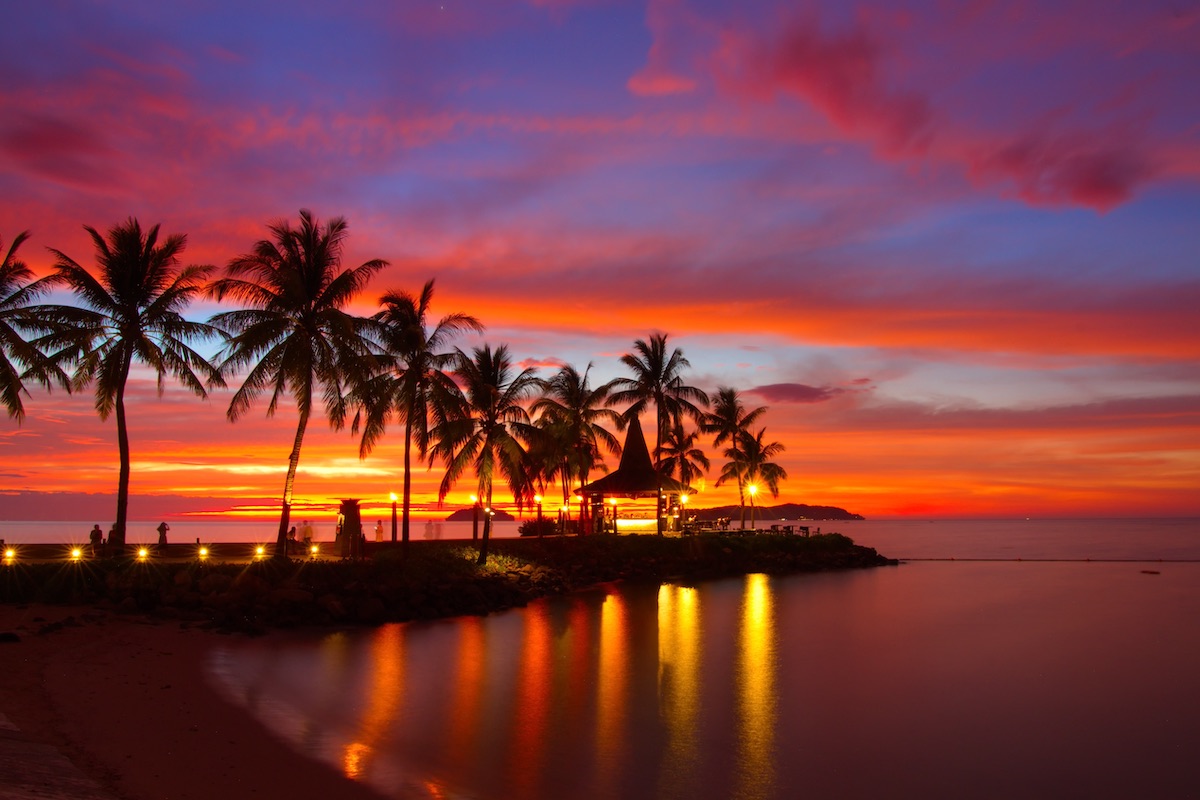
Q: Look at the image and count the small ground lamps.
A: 6